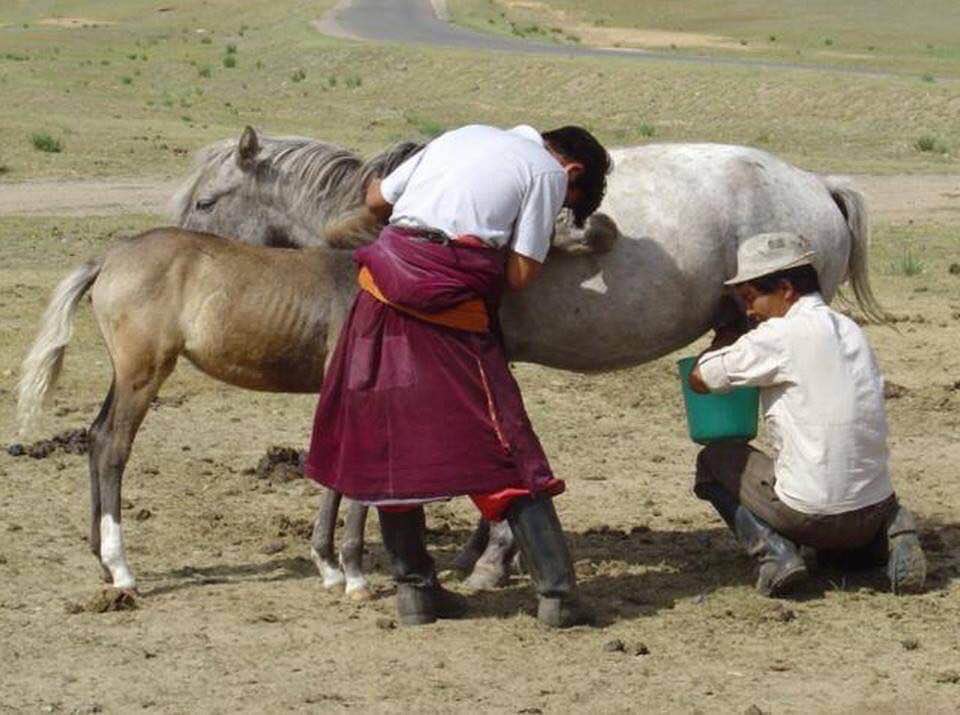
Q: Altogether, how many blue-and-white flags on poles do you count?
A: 0